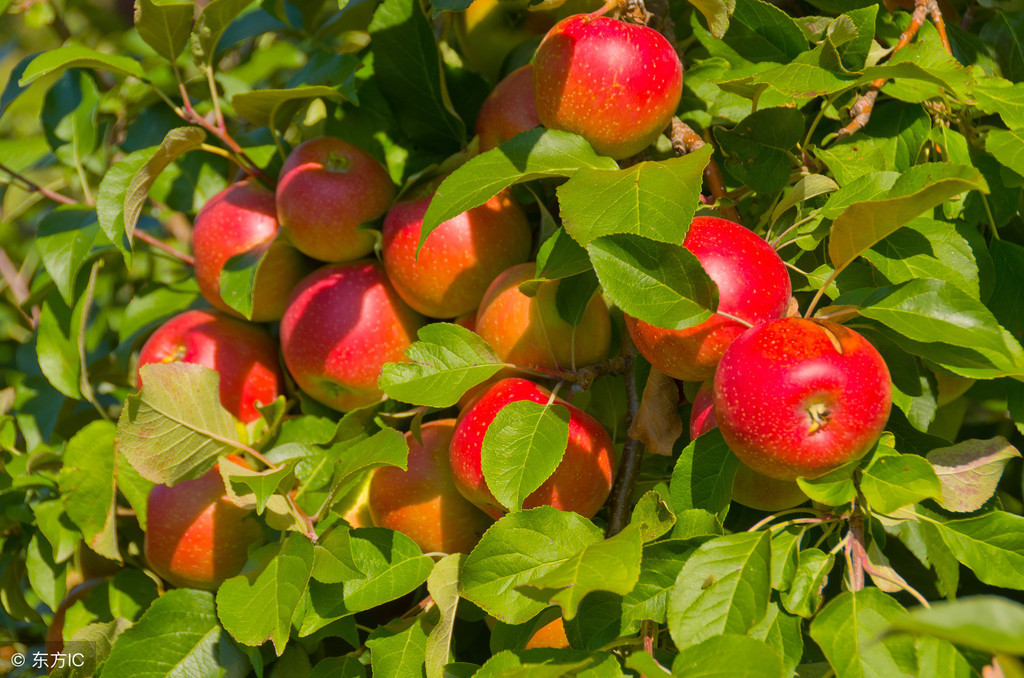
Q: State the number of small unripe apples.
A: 0